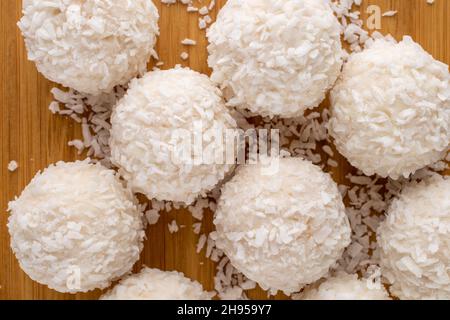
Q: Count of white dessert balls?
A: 9